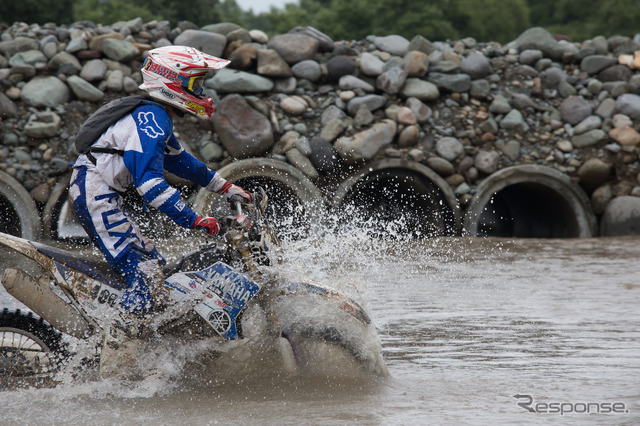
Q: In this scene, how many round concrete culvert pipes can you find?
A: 5